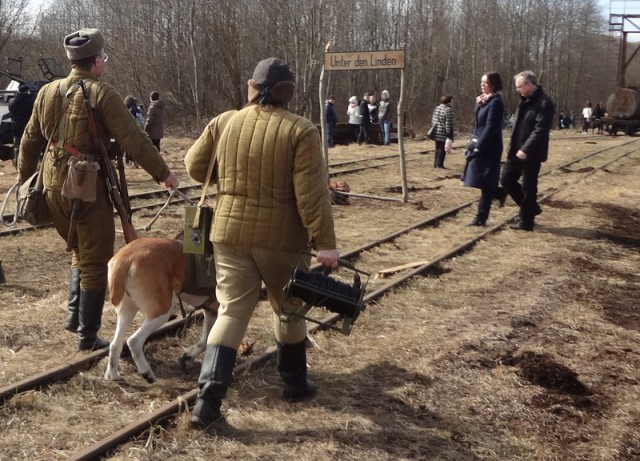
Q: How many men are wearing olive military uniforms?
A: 2